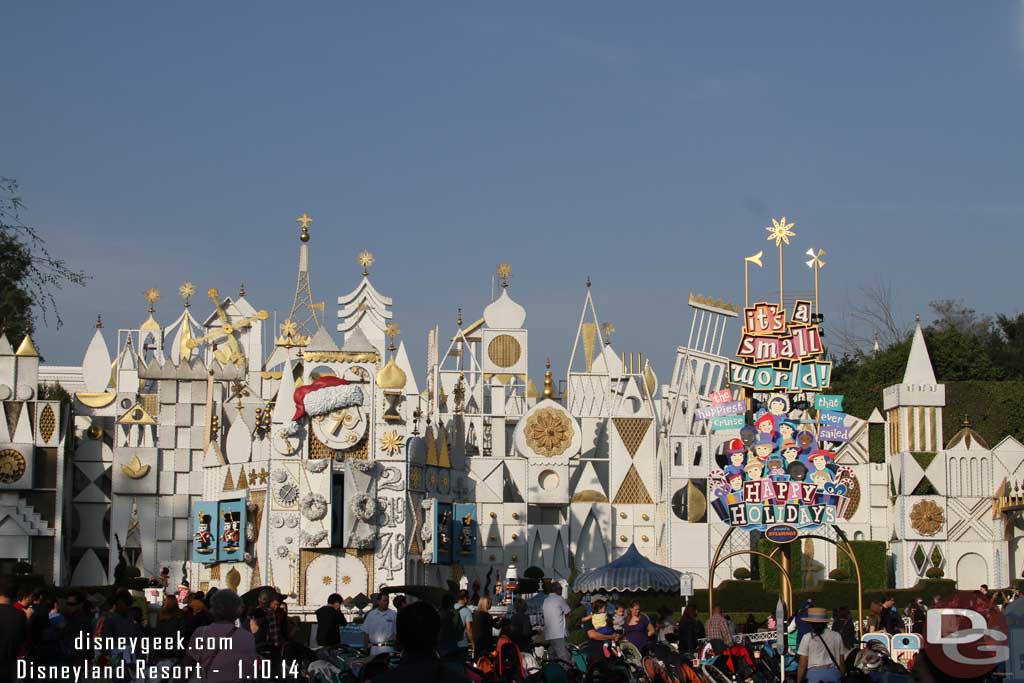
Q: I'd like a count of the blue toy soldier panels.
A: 4